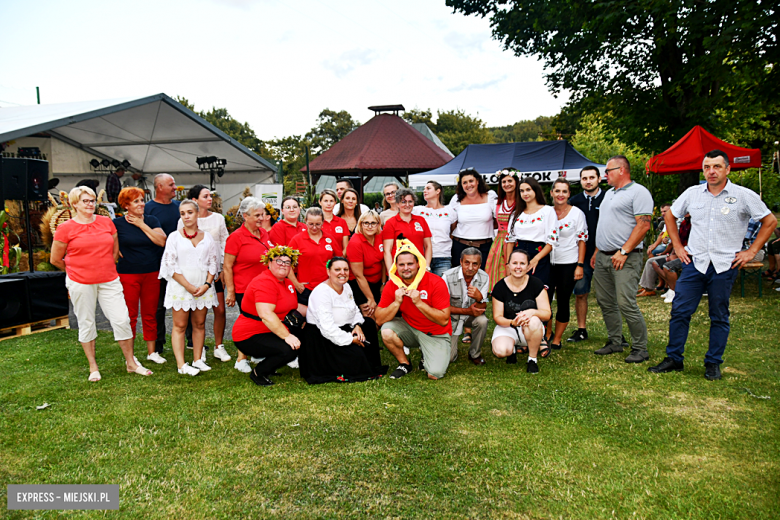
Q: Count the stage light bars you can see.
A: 2